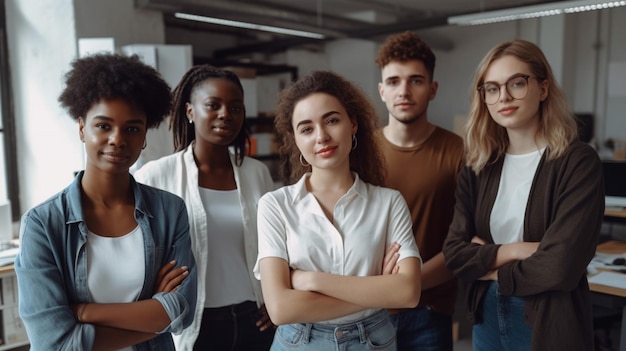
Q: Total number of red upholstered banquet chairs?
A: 0